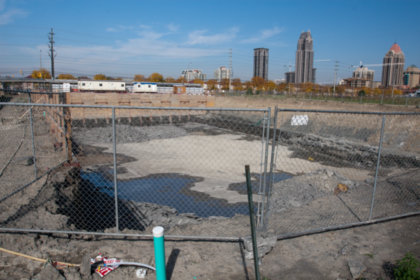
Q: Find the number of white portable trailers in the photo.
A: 2